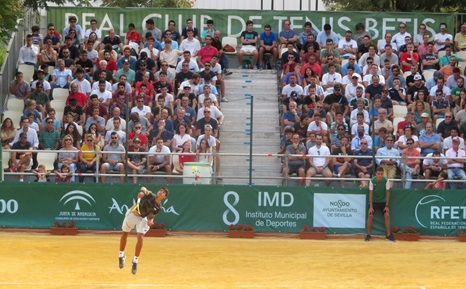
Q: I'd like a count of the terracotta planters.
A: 6